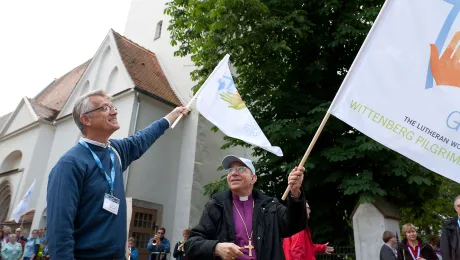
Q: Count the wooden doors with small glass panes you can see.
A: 1